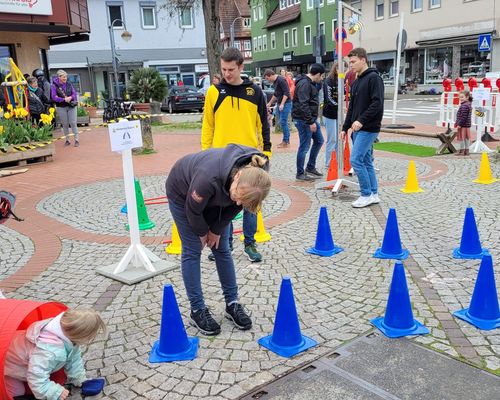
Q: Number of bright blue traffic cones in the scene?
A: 7